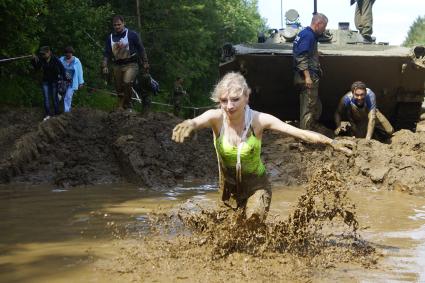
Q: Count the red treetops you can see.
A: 0